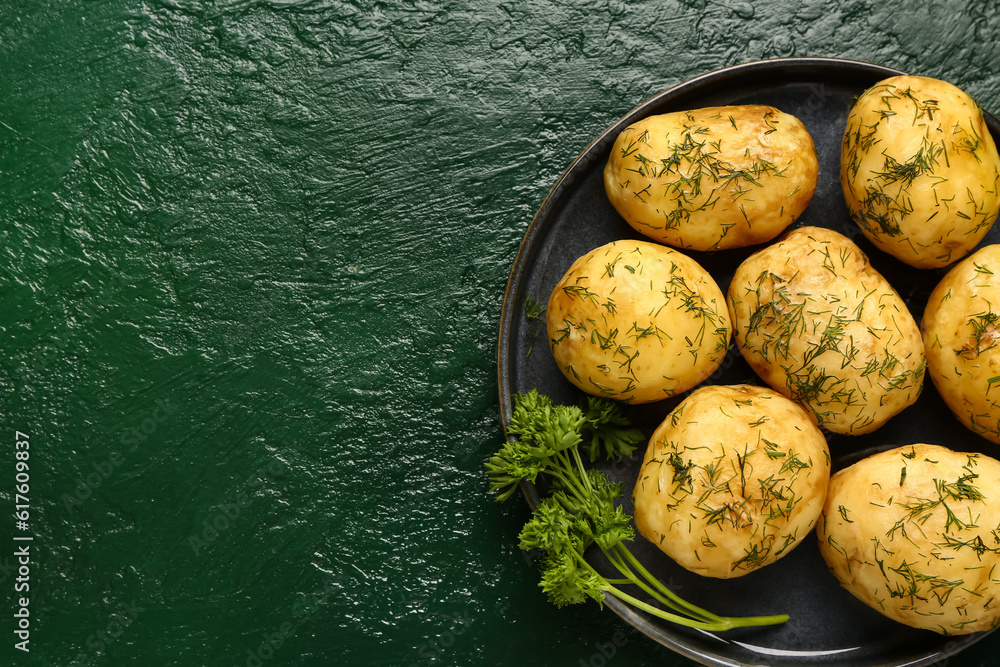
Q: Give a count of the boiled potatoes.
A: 7